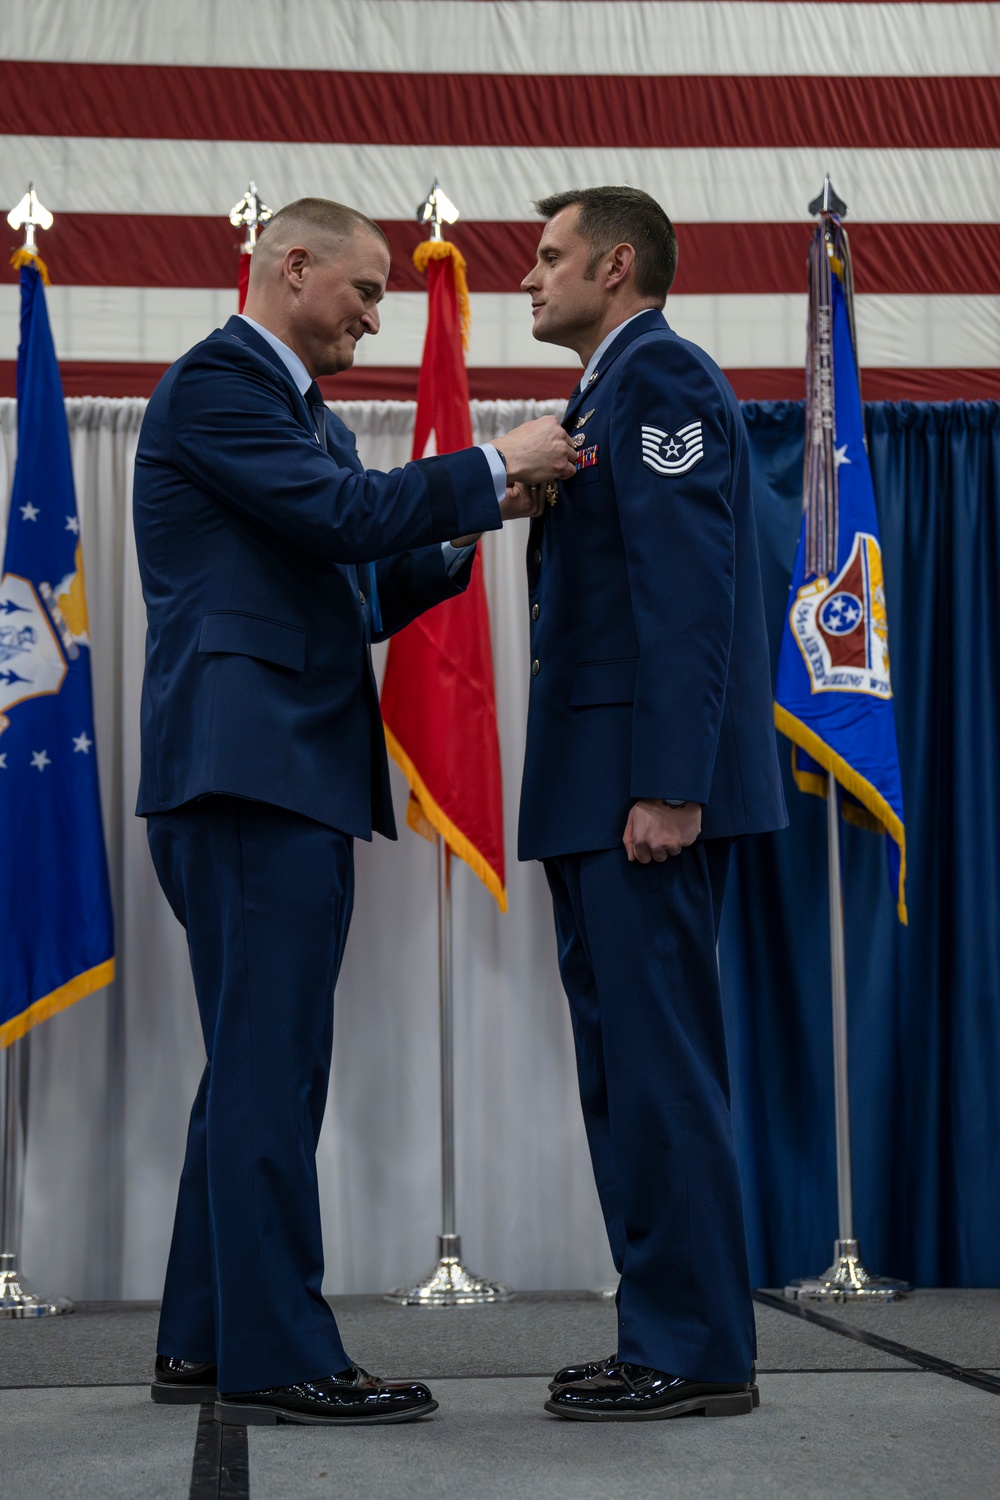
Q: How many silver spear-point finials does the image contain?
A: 4